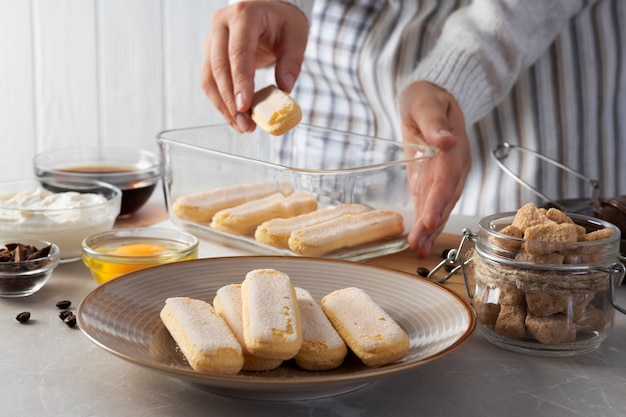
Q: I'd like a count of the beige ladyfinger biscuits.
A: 10